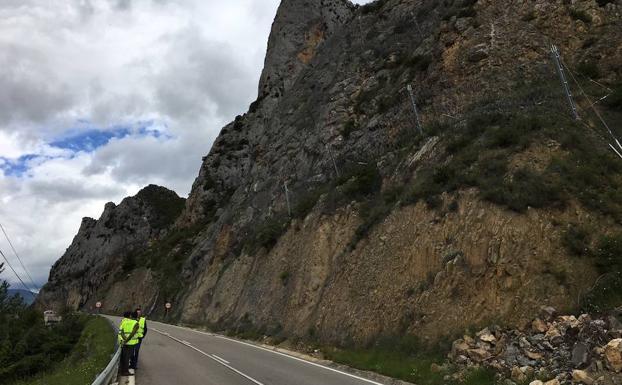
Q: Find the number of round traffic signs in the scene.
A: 2